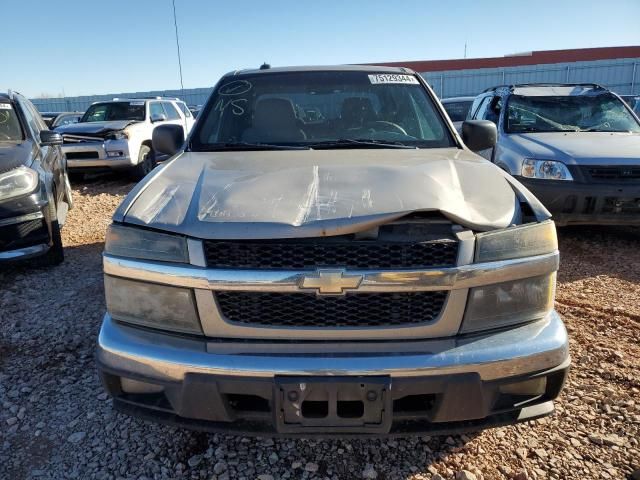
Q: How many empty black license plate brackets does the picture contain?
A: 1